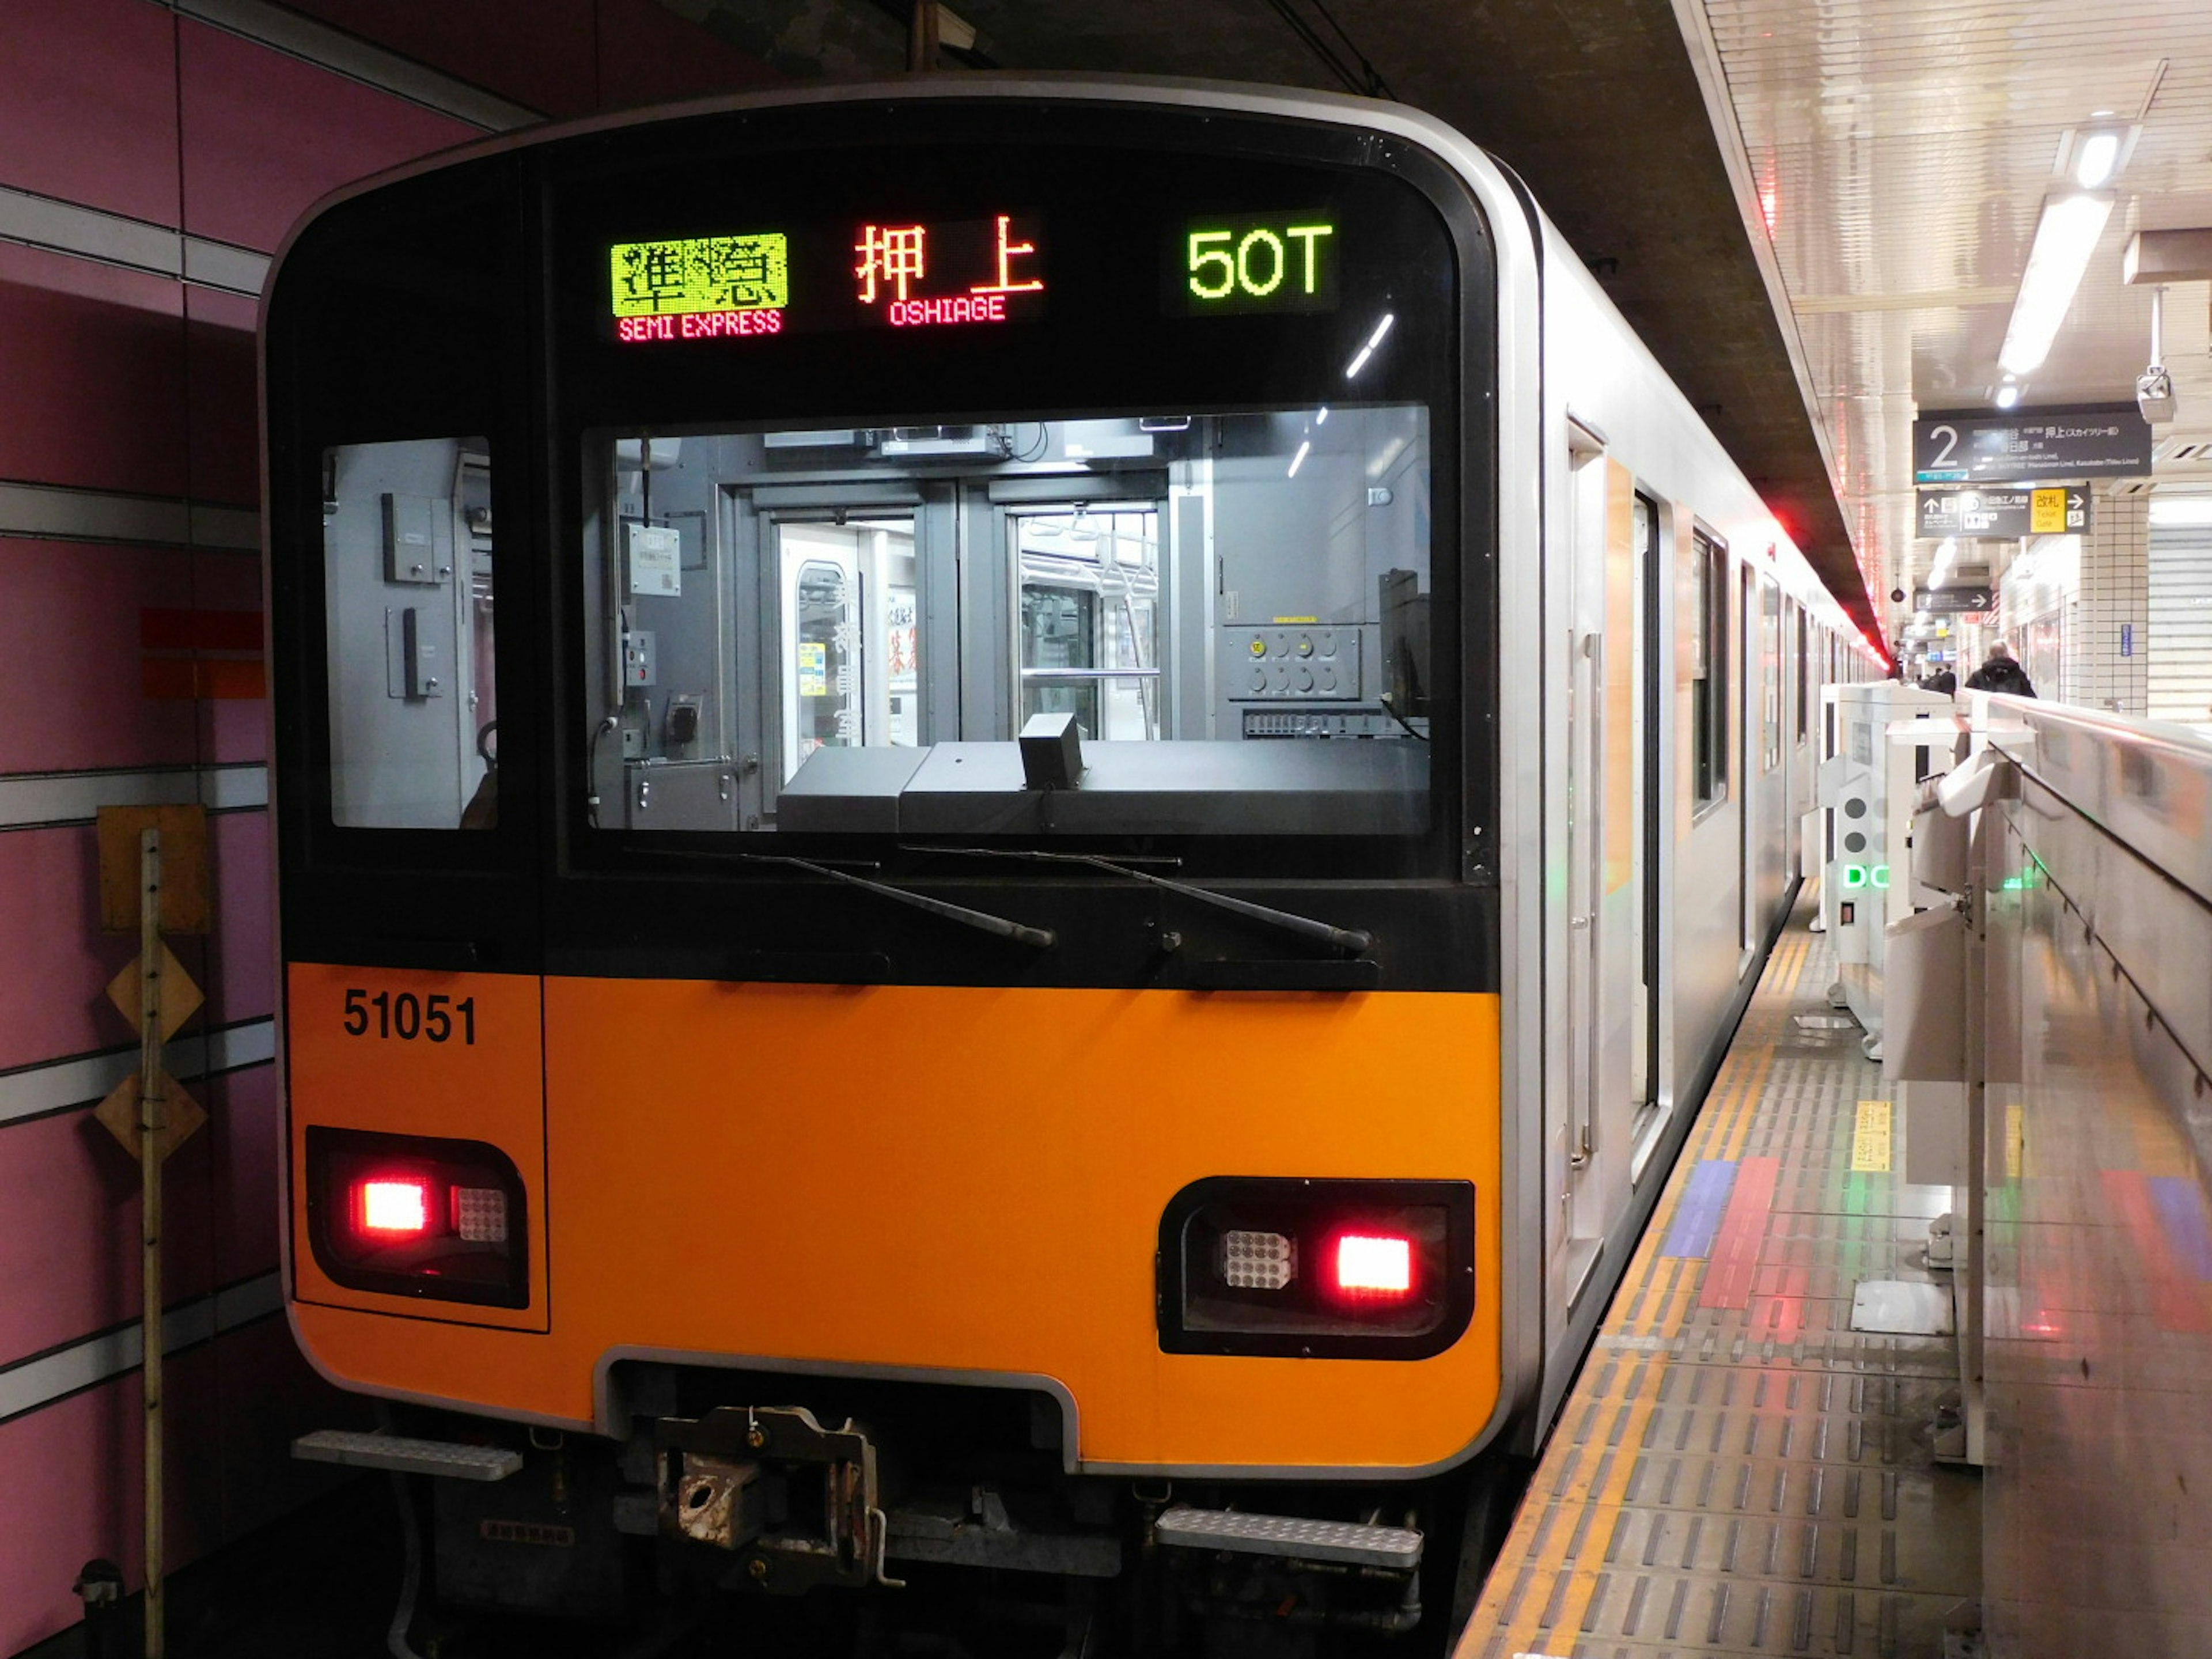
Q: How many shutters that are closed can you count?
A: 1